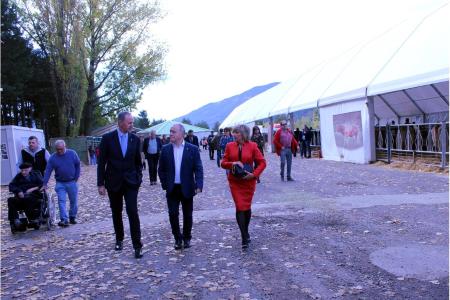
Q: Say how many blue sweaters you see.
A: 1